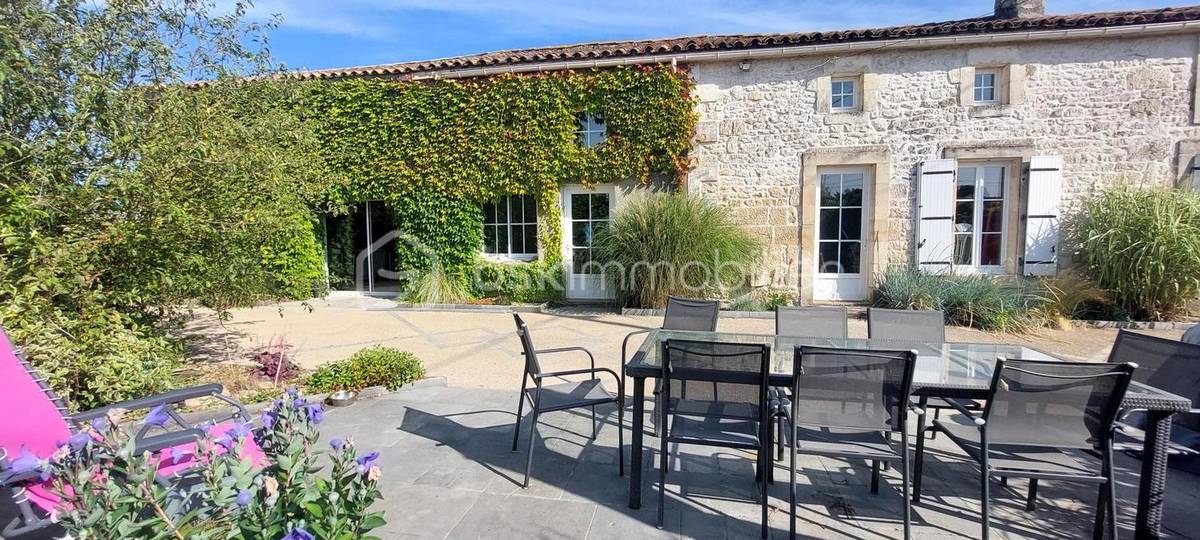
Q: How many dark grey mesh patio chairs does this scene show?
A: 8